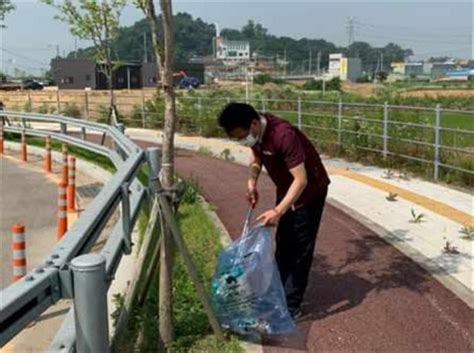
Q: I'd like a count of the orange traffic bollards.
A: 7